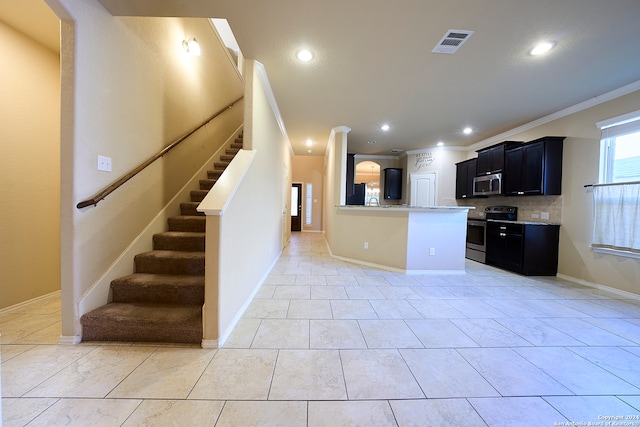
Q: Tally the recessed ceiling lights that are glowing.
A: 6